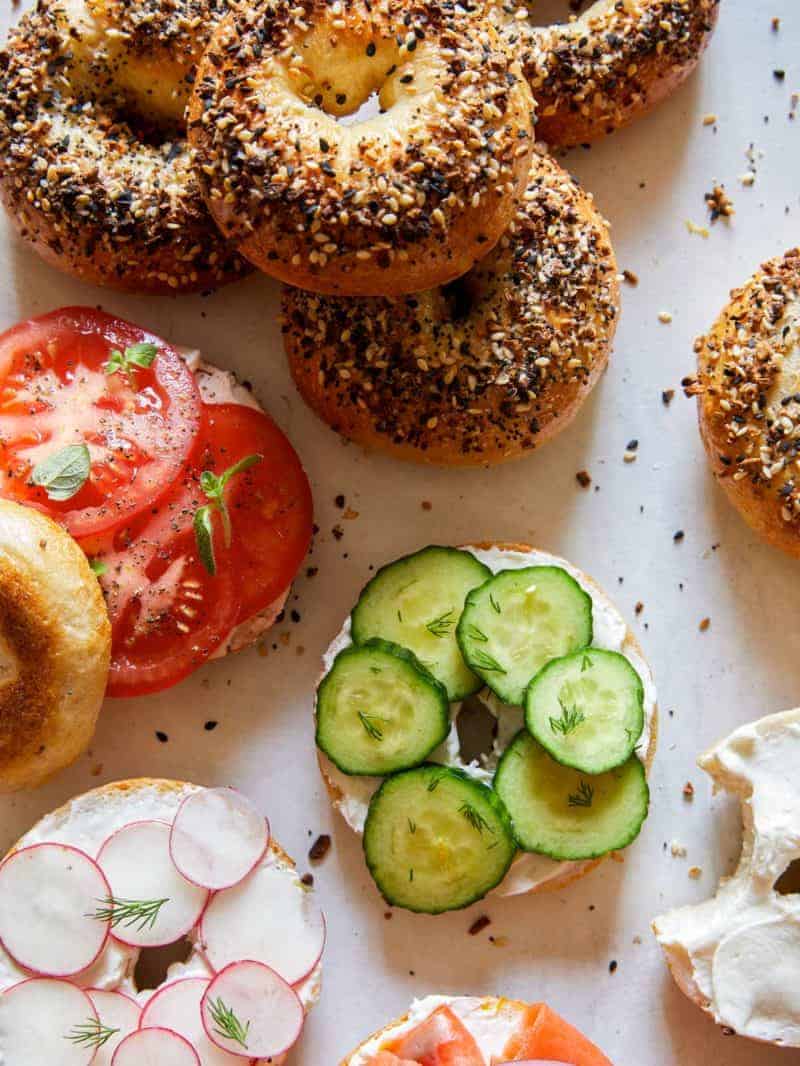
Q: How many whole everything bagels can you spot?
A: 5